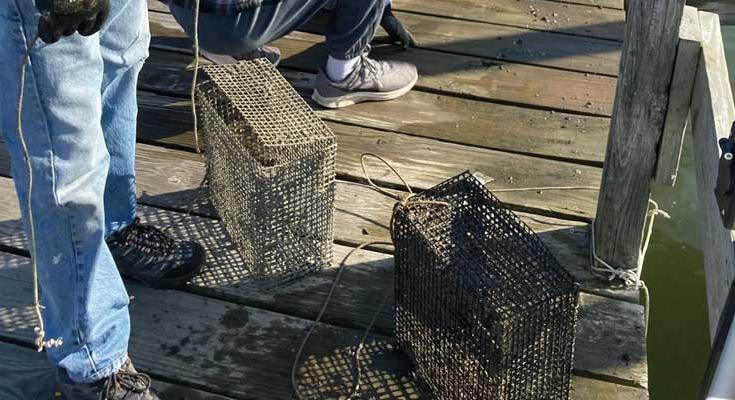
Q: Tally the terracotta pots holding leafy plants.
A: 0